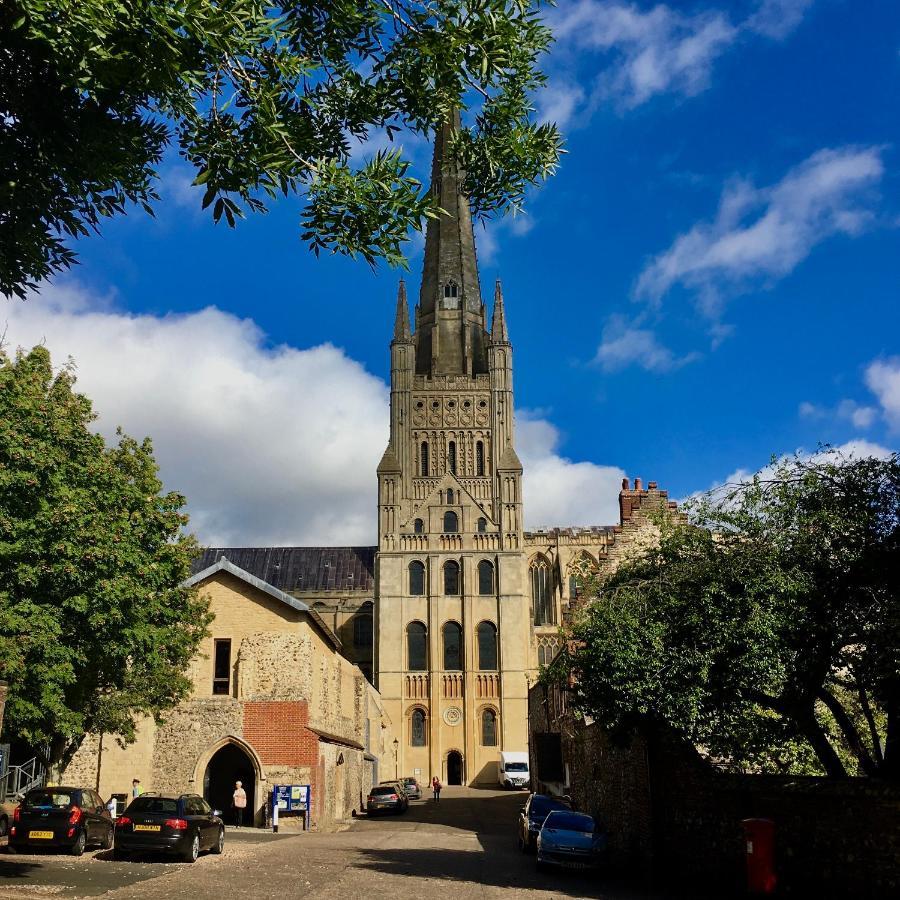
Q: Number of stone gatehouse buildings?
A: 1